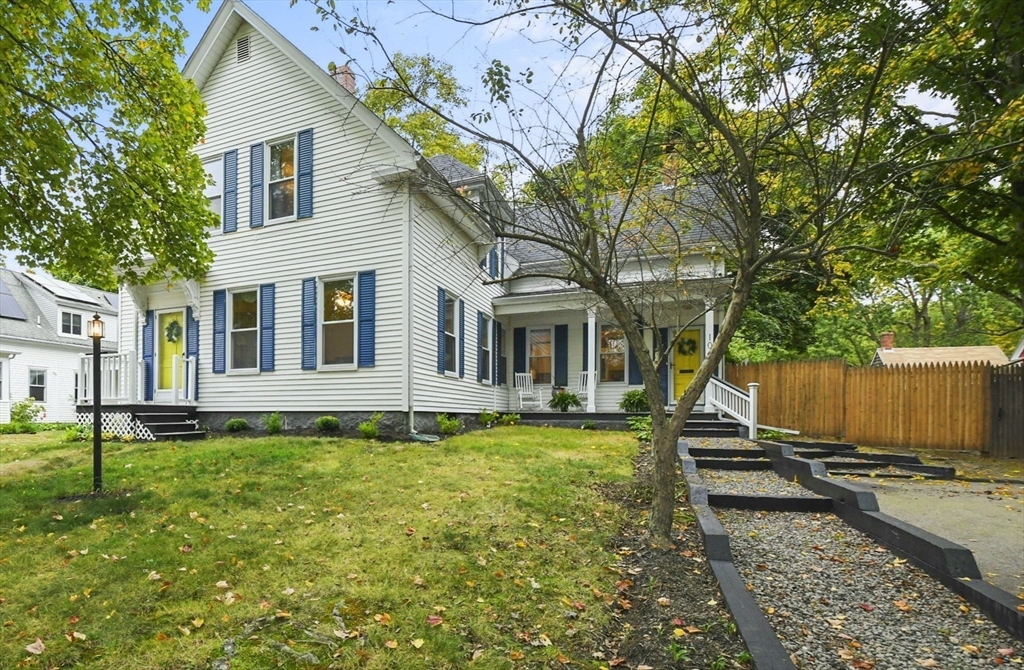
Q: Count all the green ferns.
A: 2